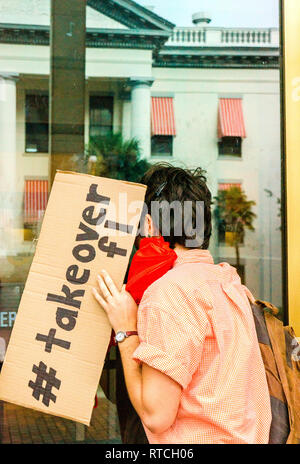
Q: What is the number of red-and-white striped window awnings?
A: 4